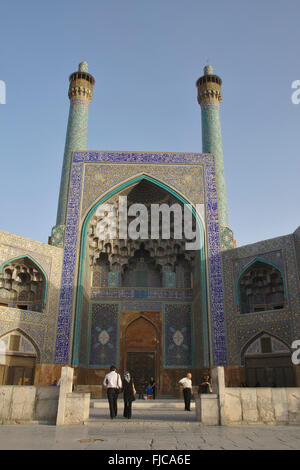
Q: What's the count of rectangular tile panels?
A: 2